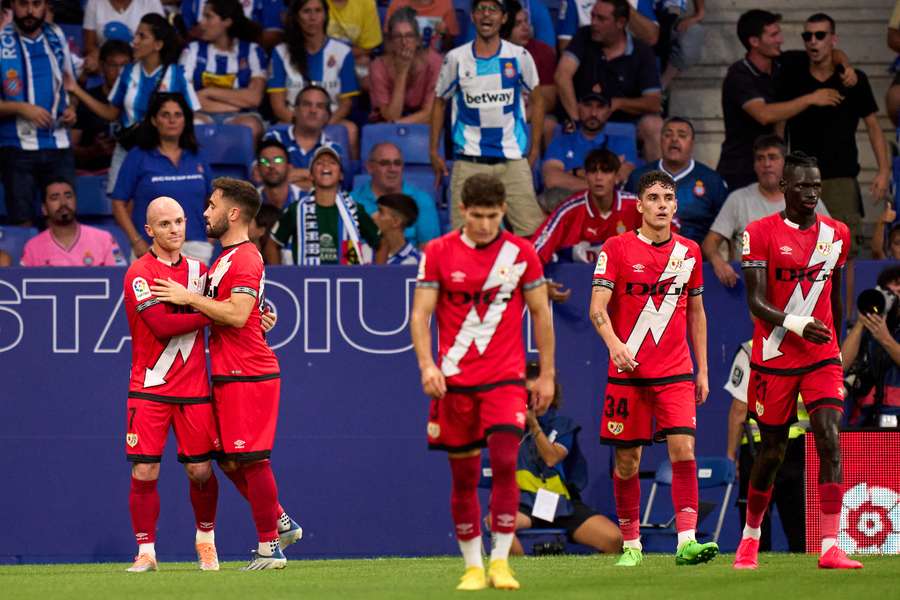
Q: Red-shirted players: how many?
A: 5